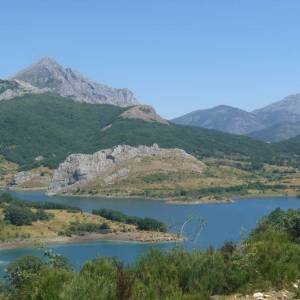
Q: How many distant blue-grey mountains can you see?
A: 2